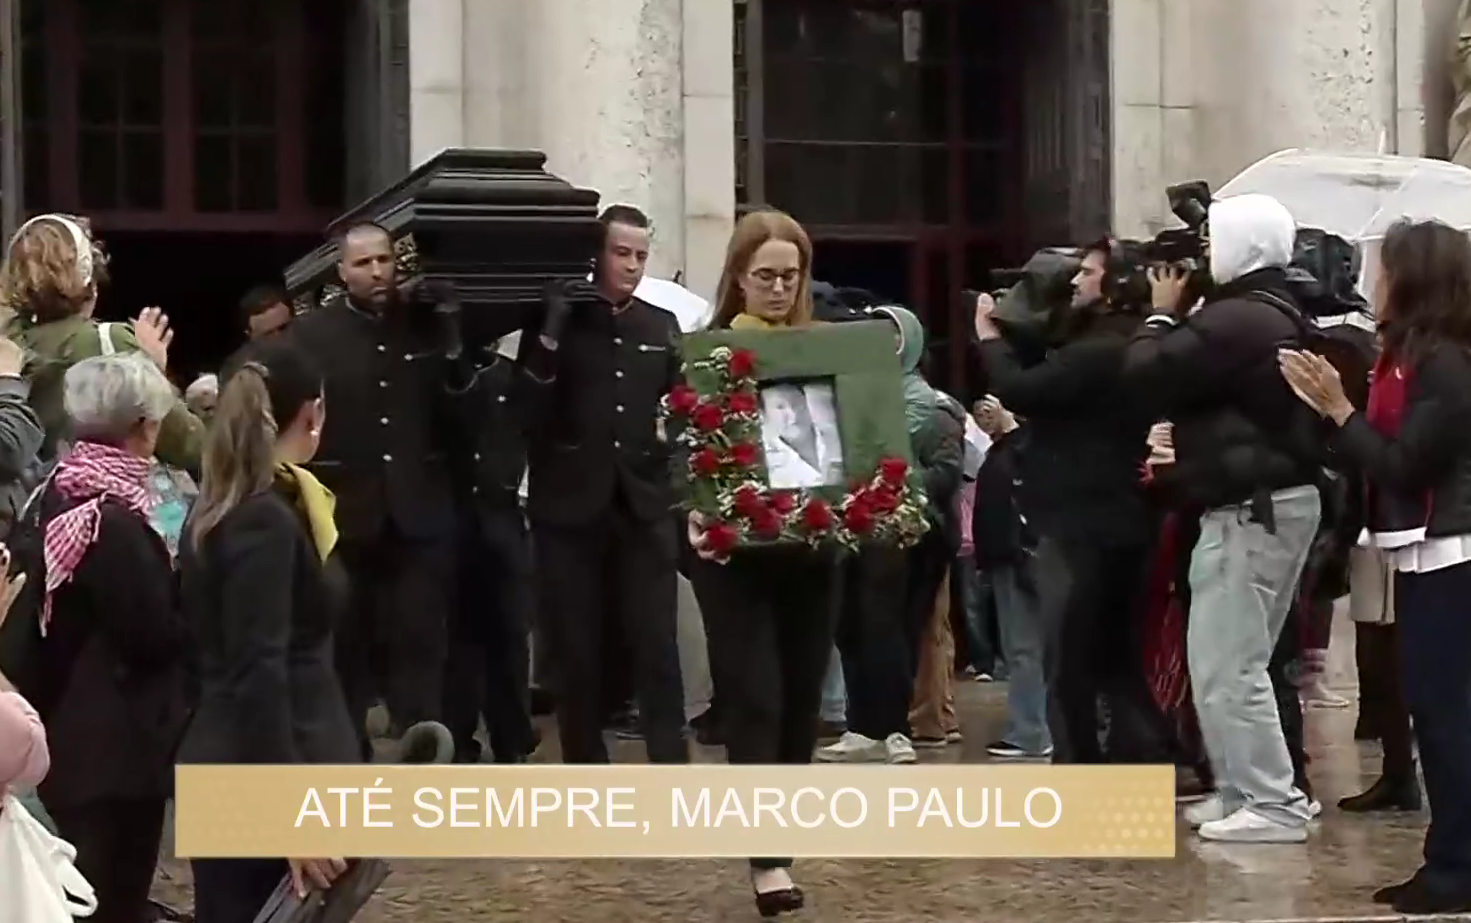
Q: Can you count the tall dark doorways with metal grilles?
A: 2